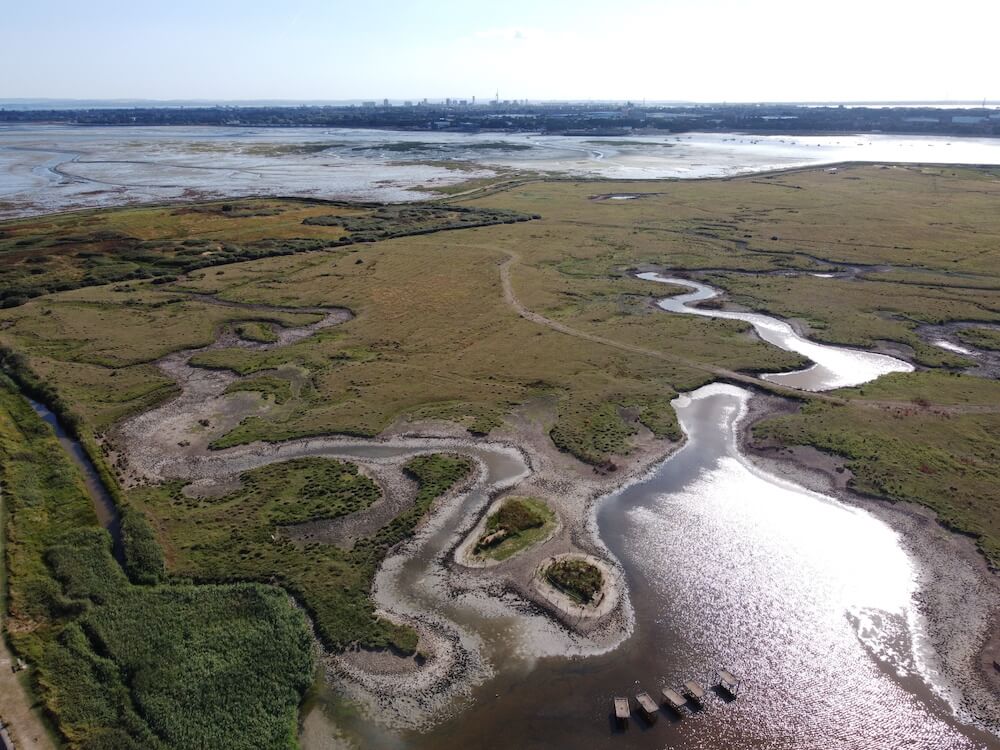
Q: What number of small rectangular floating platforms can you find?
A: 5